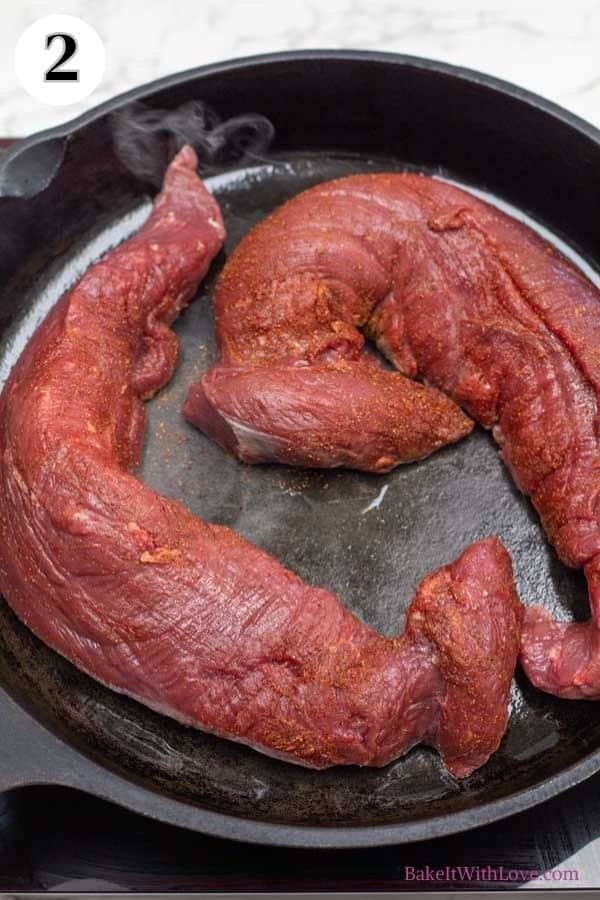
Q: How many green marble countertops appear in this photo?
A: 0